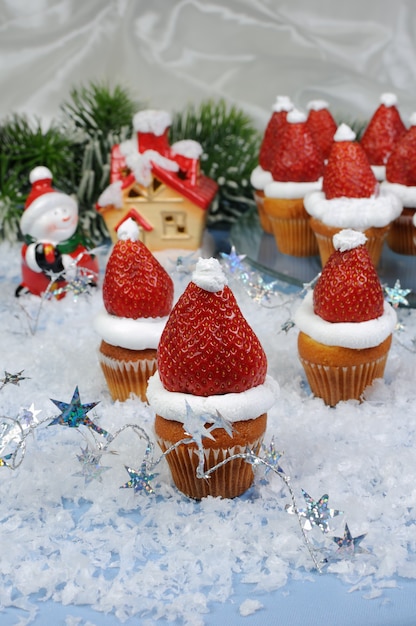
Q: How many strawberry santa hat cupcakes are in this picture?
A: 9